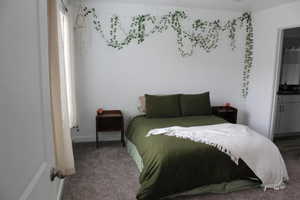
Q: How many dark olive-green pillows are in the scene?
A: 2